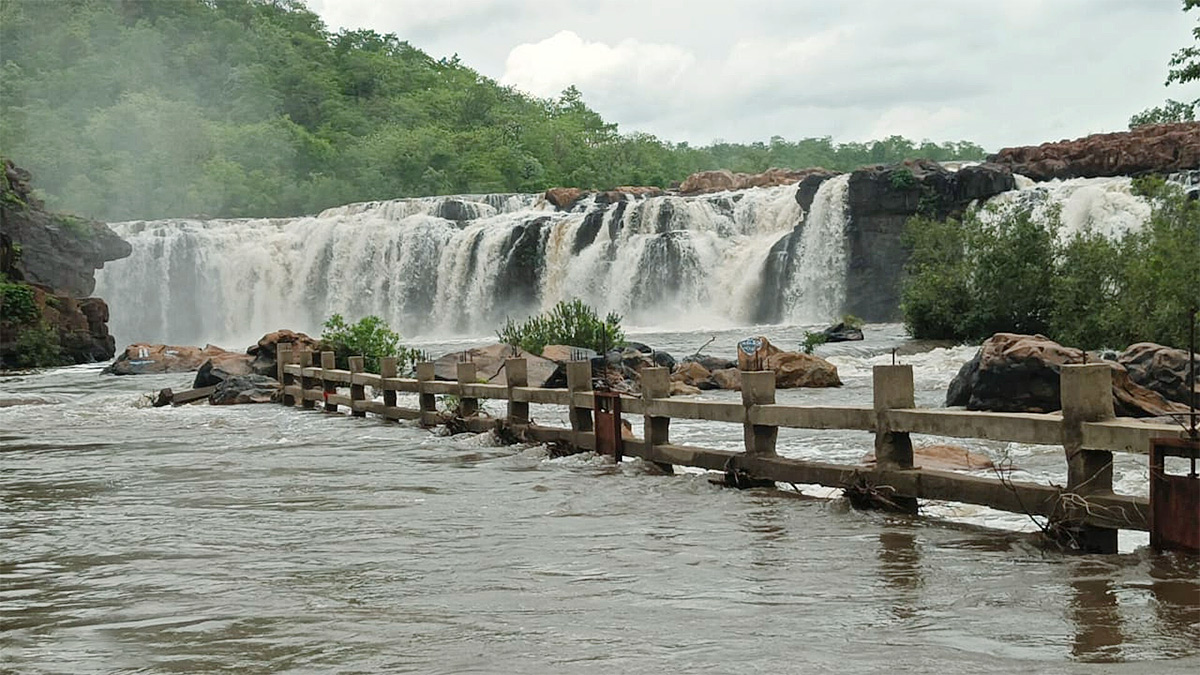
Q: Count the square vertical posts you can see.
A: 13